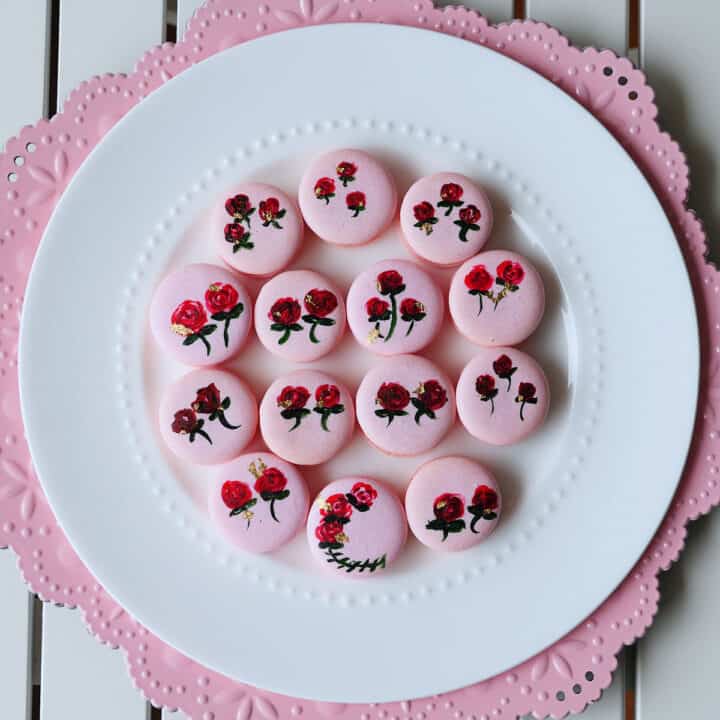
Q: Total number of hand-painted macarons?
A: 14